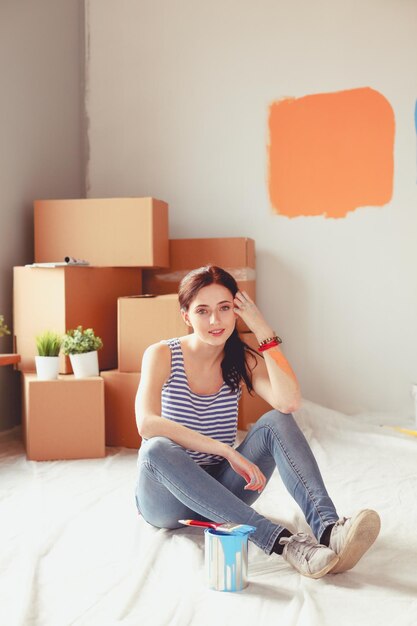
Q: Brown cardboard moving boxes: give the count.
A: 7